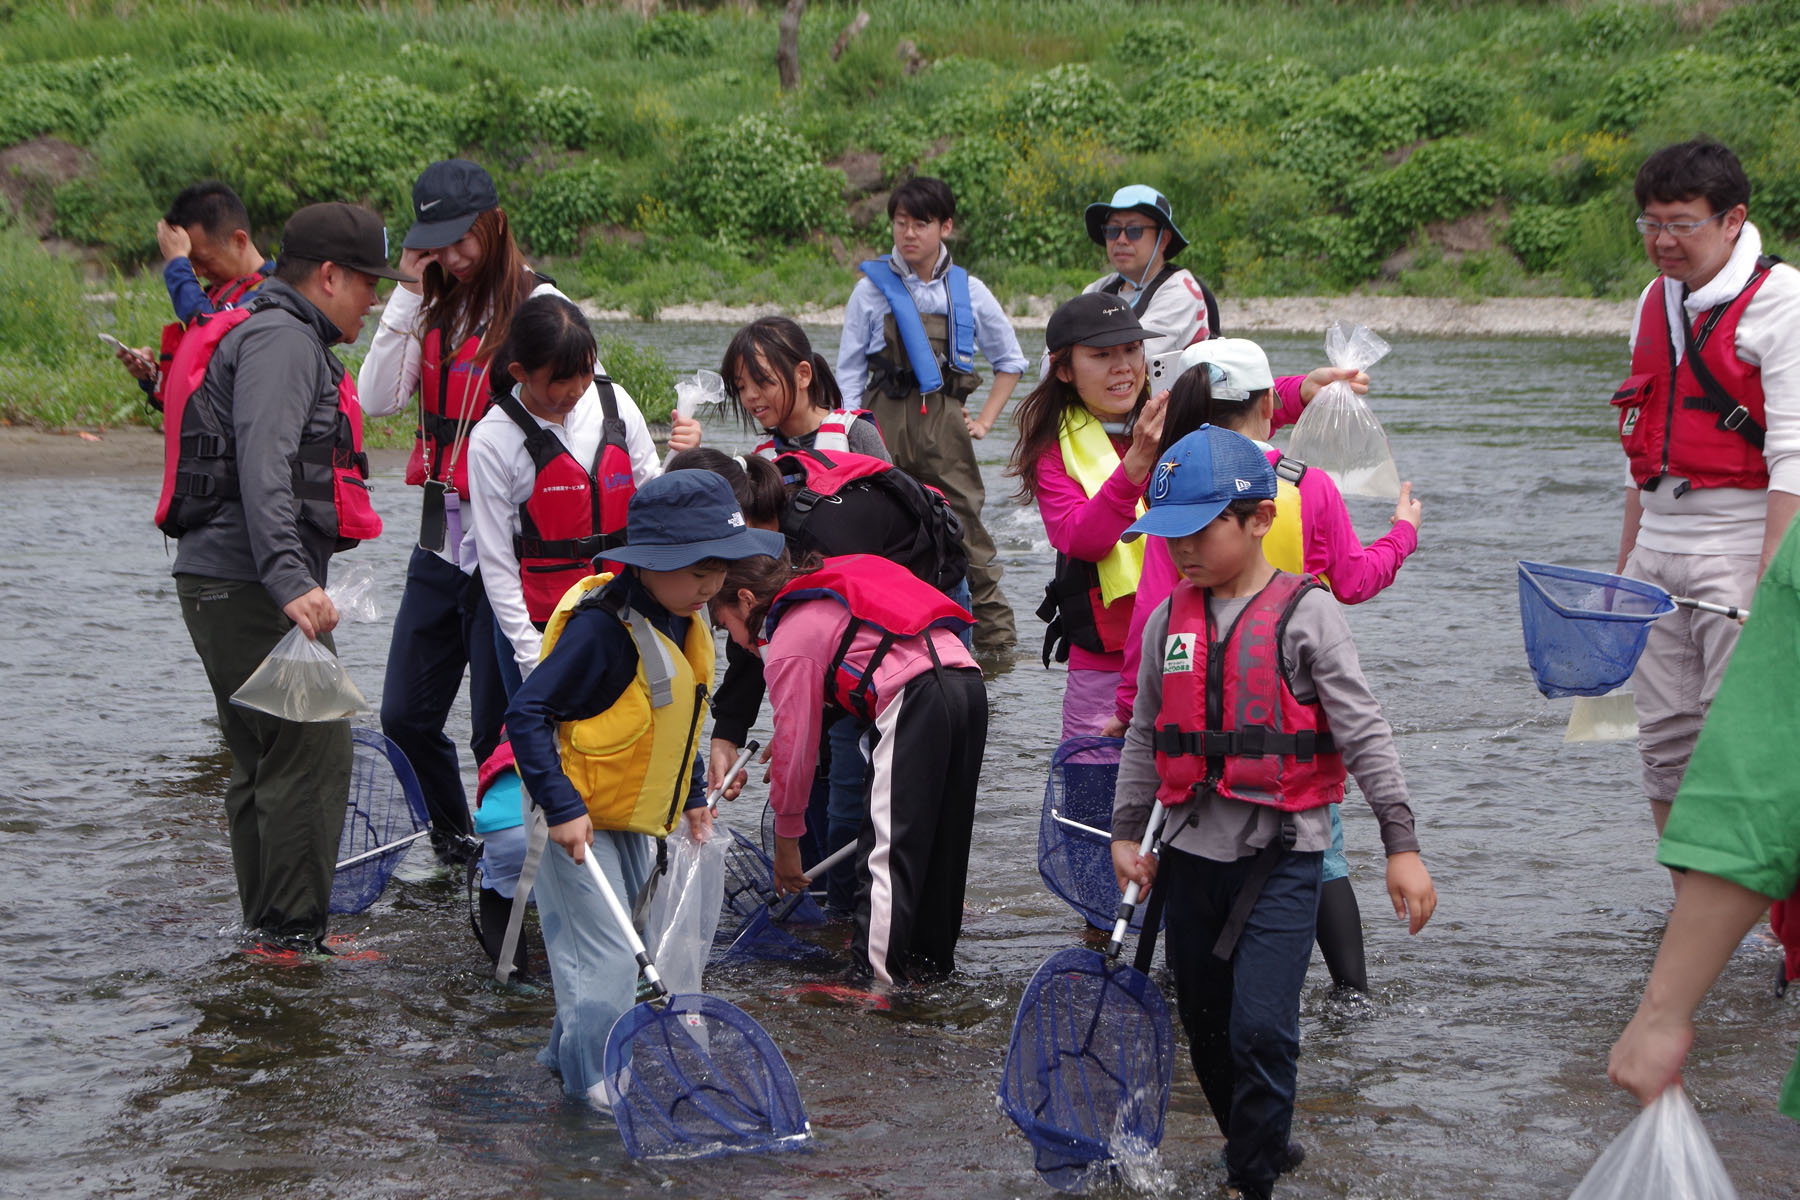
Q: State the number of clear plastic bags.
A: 6